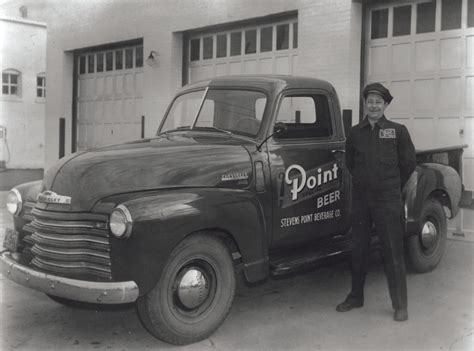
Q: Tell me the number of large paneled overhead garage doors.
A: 3